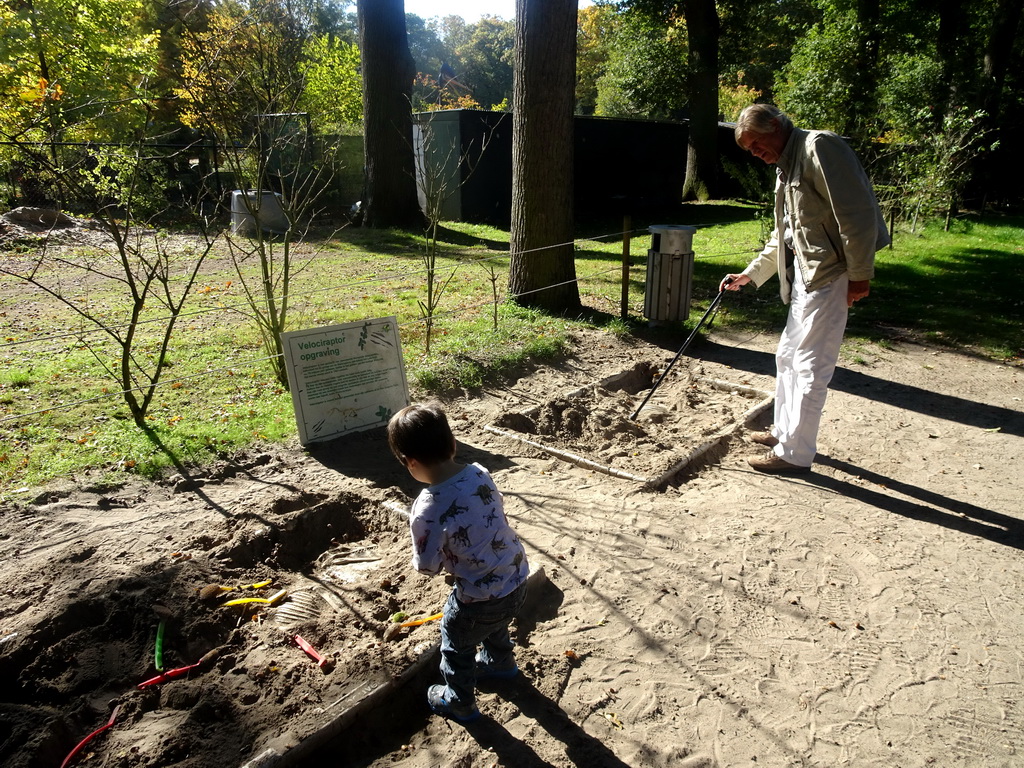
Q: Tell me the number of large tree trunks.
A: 3